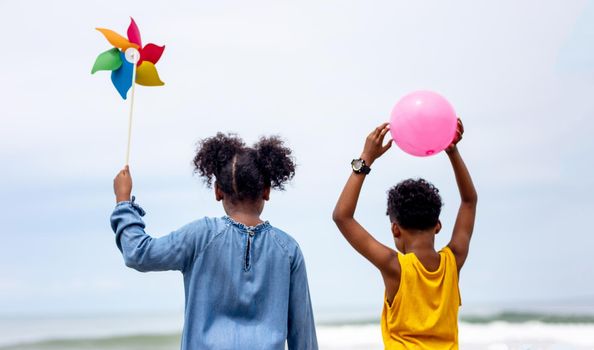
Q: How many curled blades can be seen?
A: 6